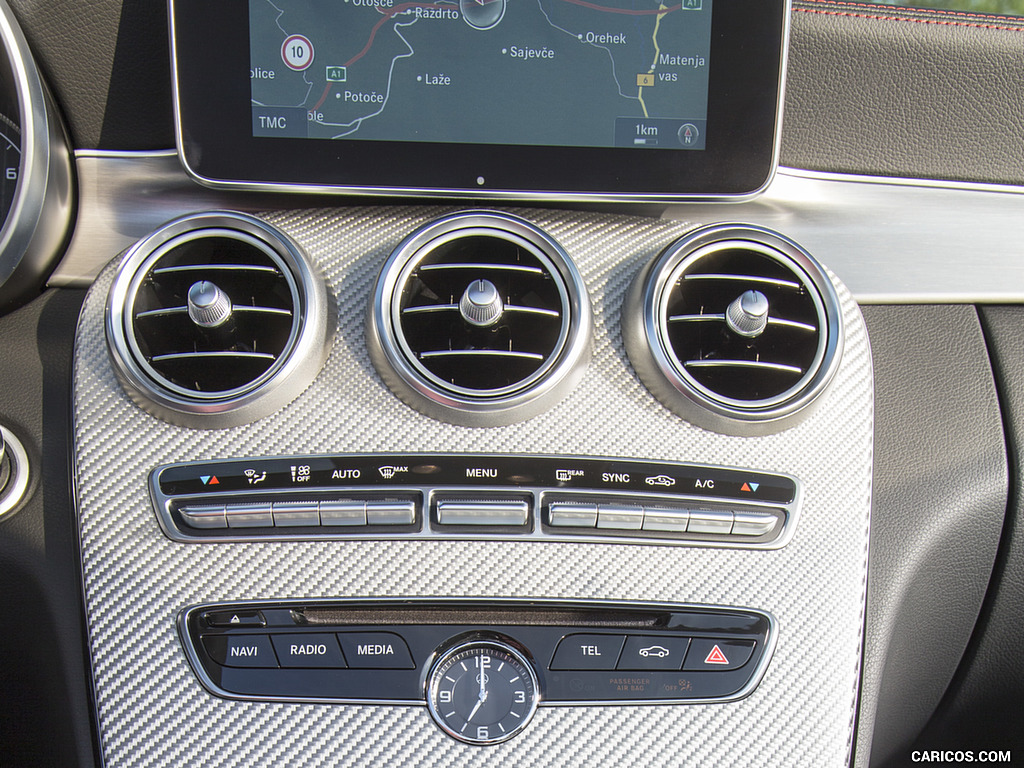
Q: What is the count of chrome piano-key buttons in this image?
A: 11